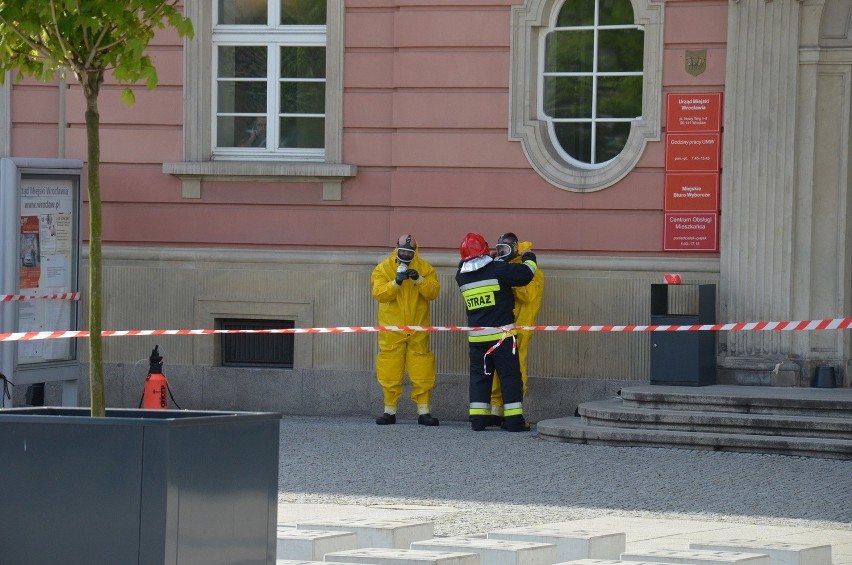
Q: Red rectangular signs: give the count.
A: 4